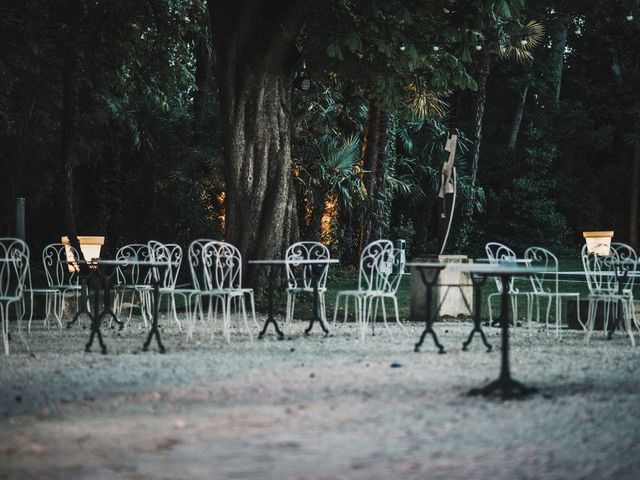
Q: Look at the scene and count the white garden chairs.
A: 15